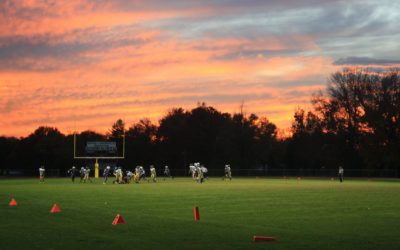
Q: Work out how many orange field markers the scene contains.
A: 5